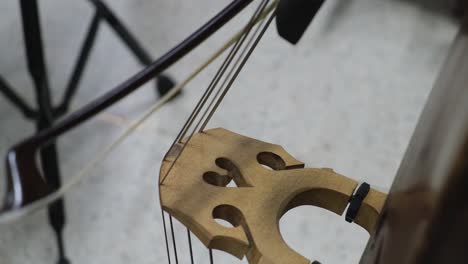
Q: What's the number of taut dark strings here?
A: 4